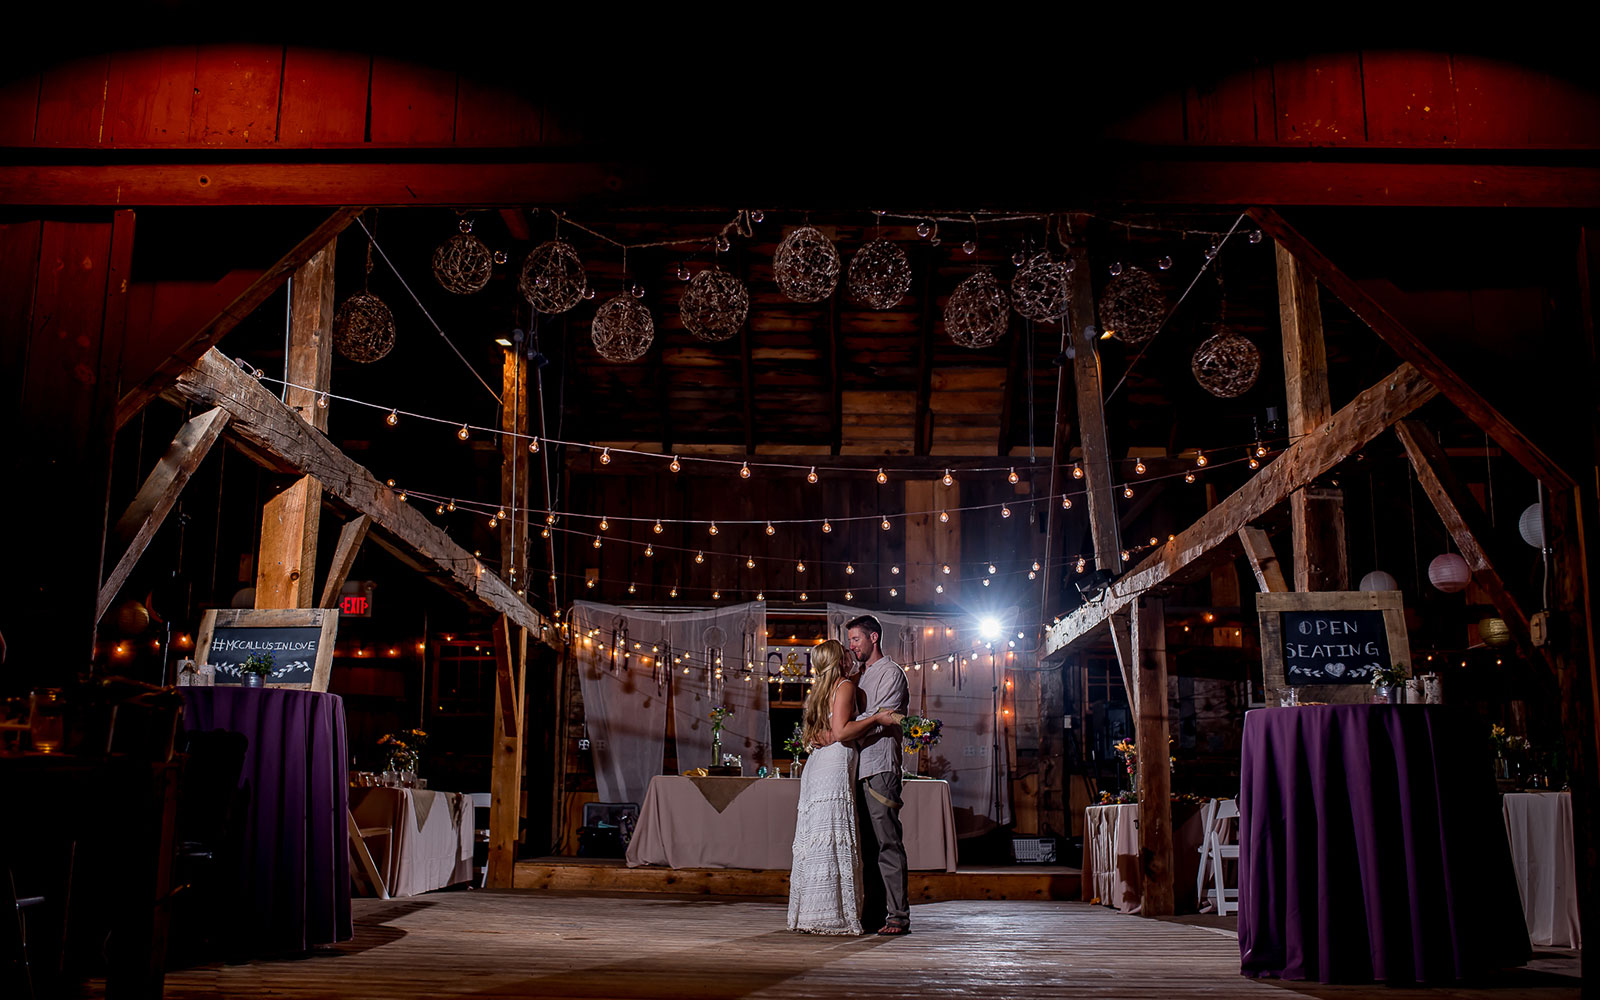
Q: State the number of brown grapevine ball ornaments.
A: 11